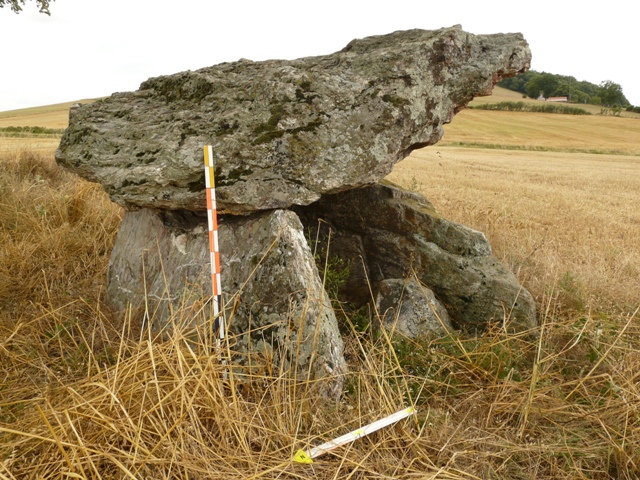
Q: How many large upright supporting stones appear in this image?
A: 2